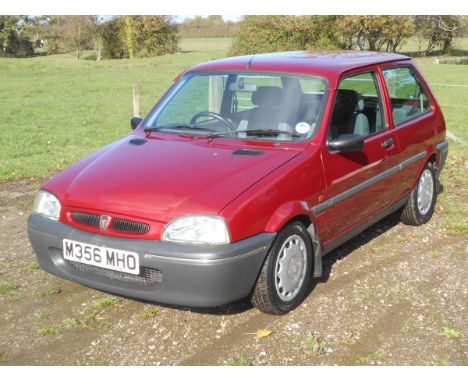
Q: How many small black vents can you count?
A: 2